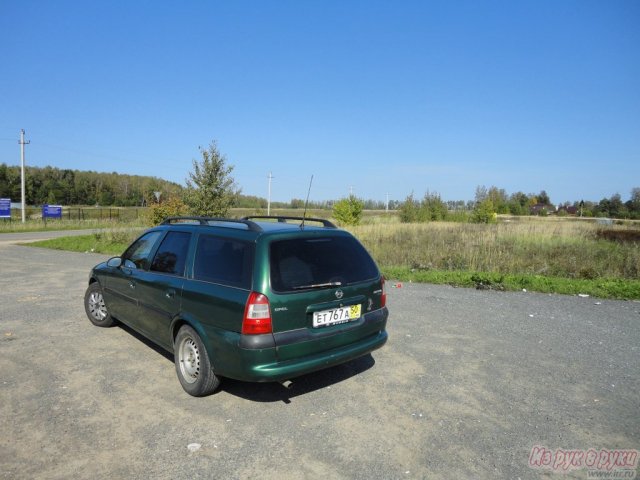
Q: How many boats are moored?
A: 0